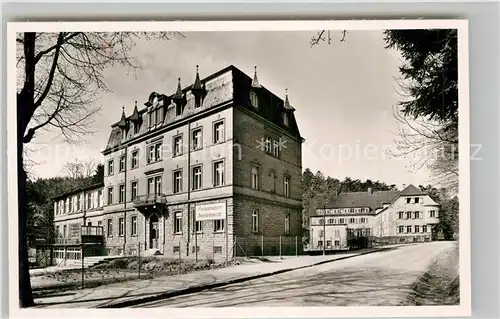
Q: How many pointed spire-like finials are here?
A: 6